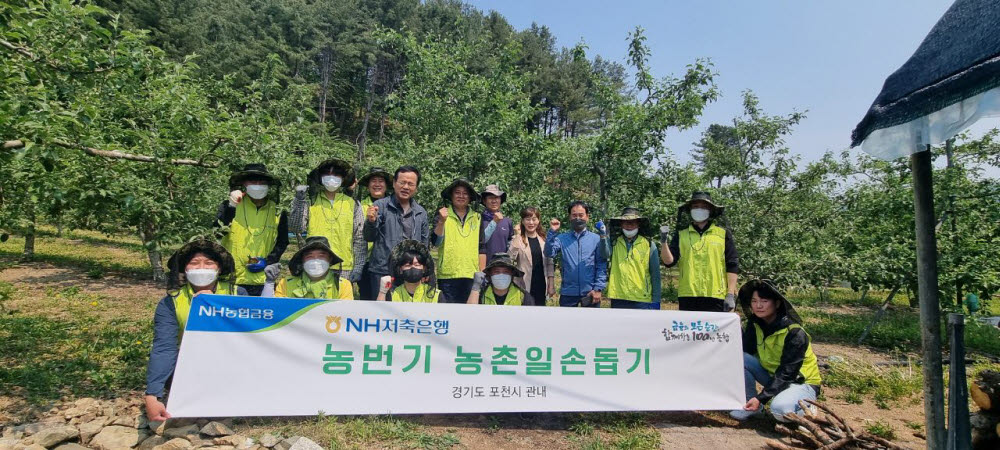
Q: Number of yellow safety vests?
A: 11